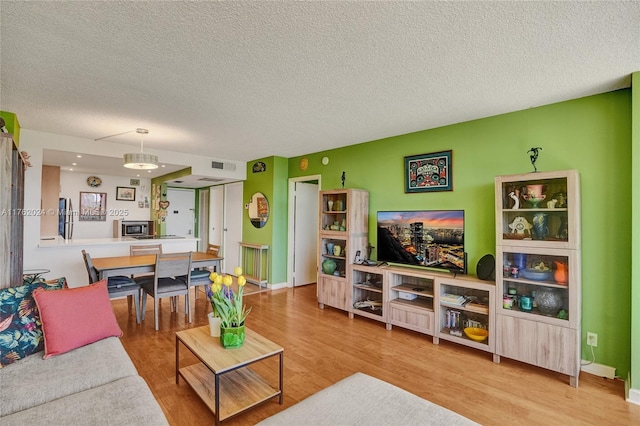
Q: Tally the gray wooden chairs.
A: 4